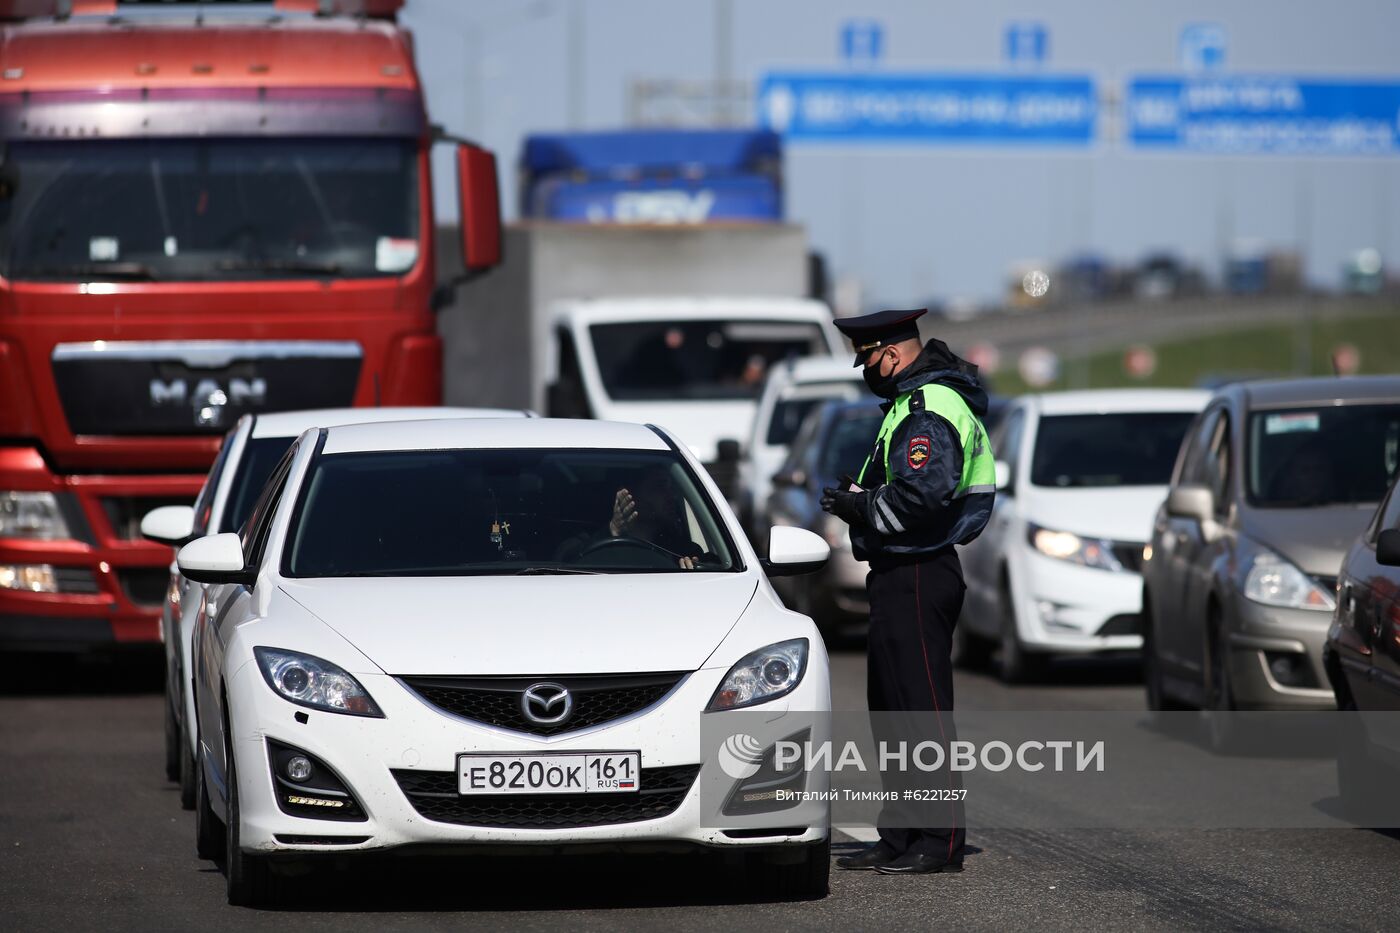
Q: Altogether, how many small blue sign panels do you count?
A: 3